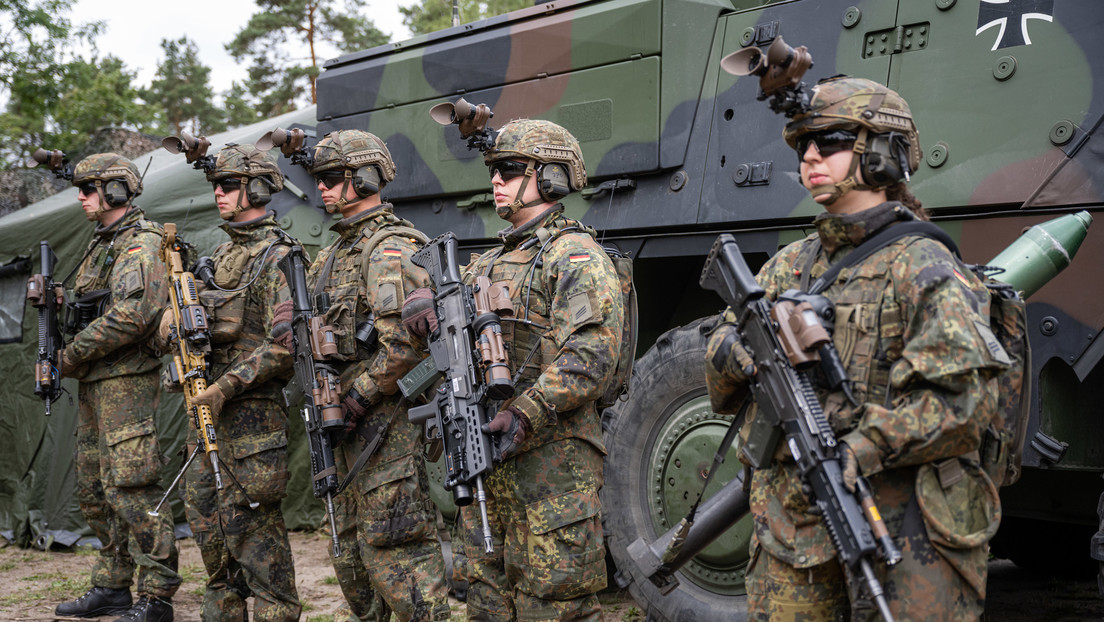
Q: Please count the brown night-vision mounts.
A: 5